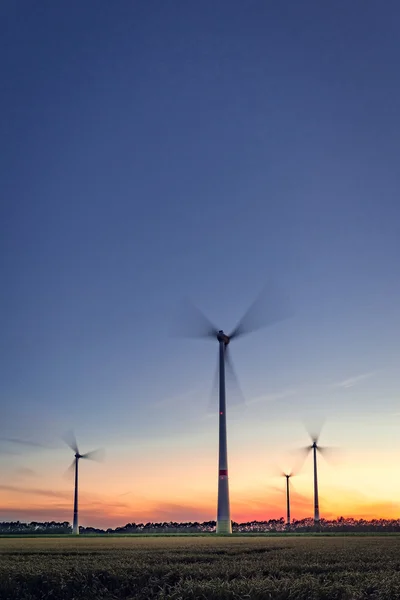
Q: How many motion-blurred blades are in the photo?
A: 12